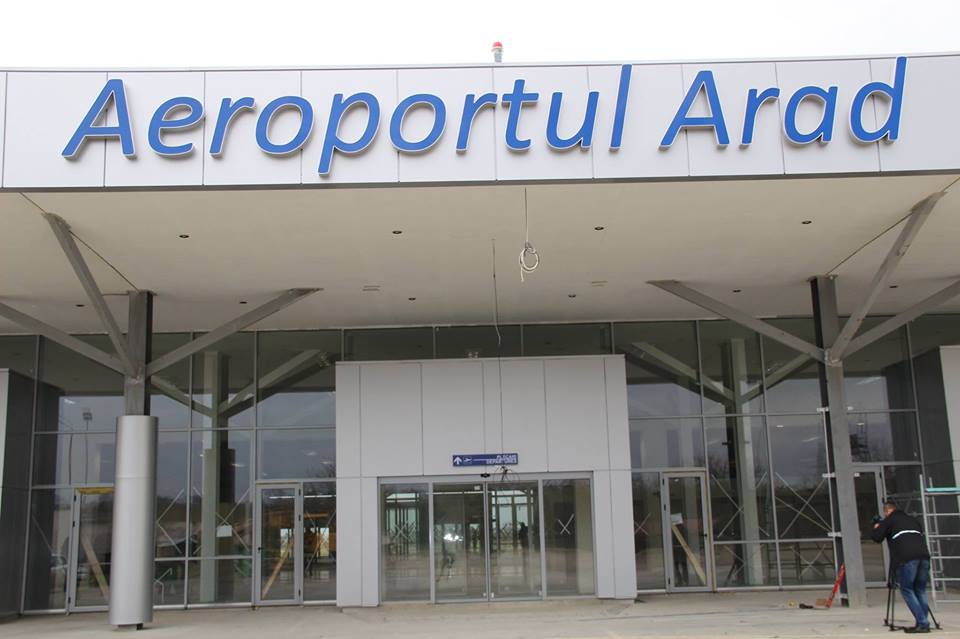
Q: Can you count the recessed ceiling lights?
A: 10